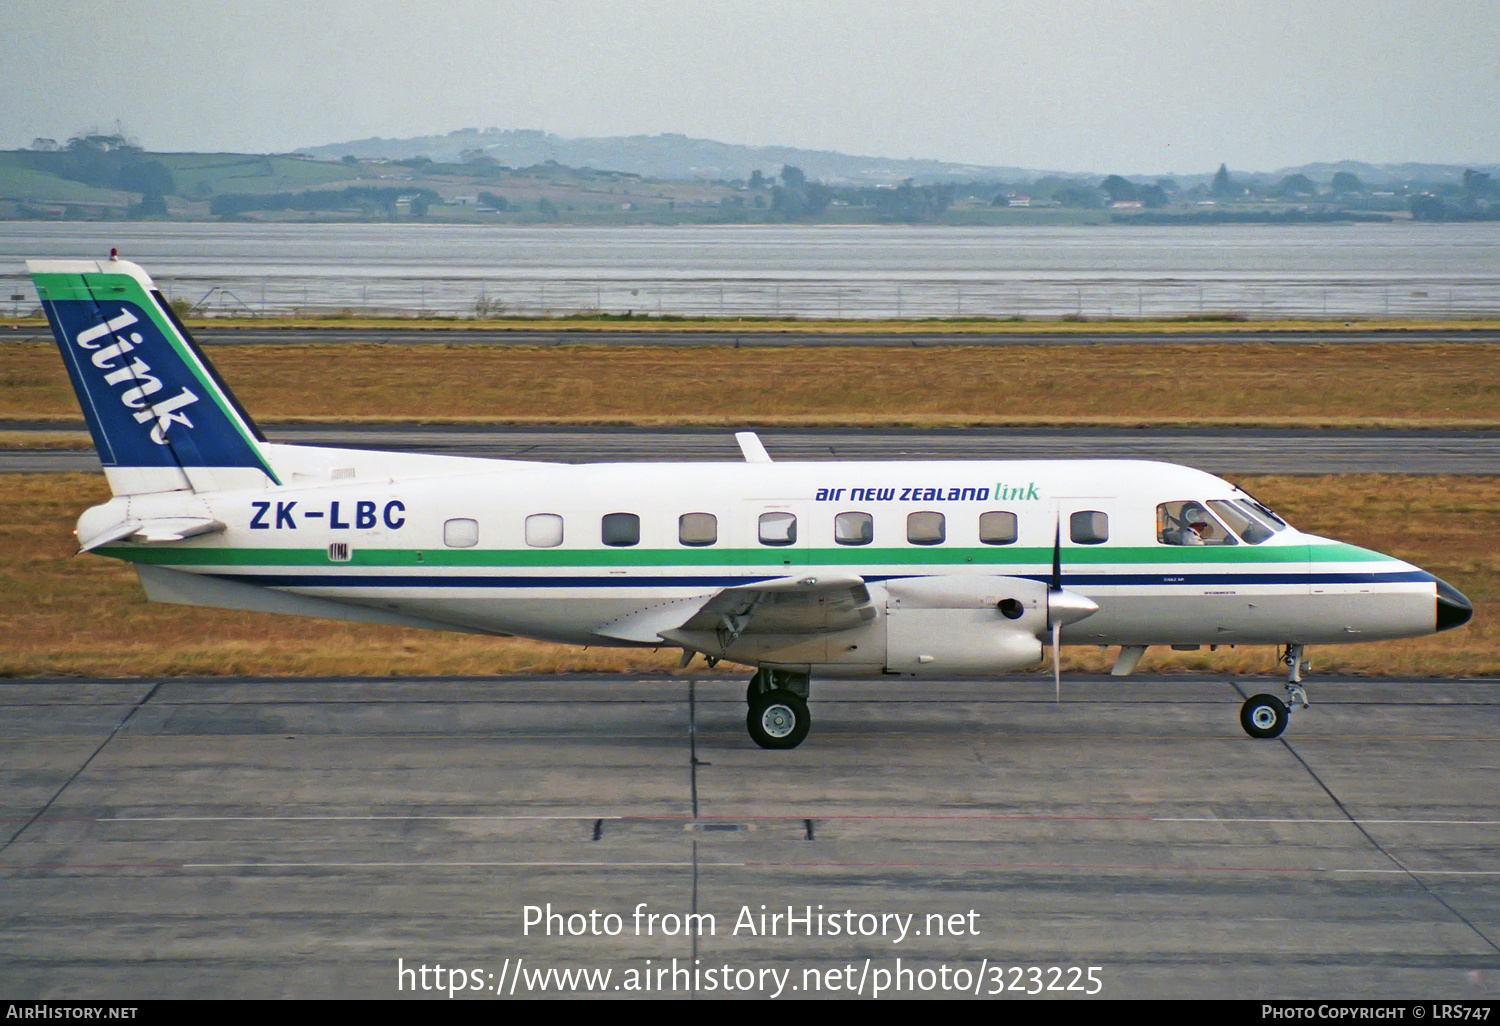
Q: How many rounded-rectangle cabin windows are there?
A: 9